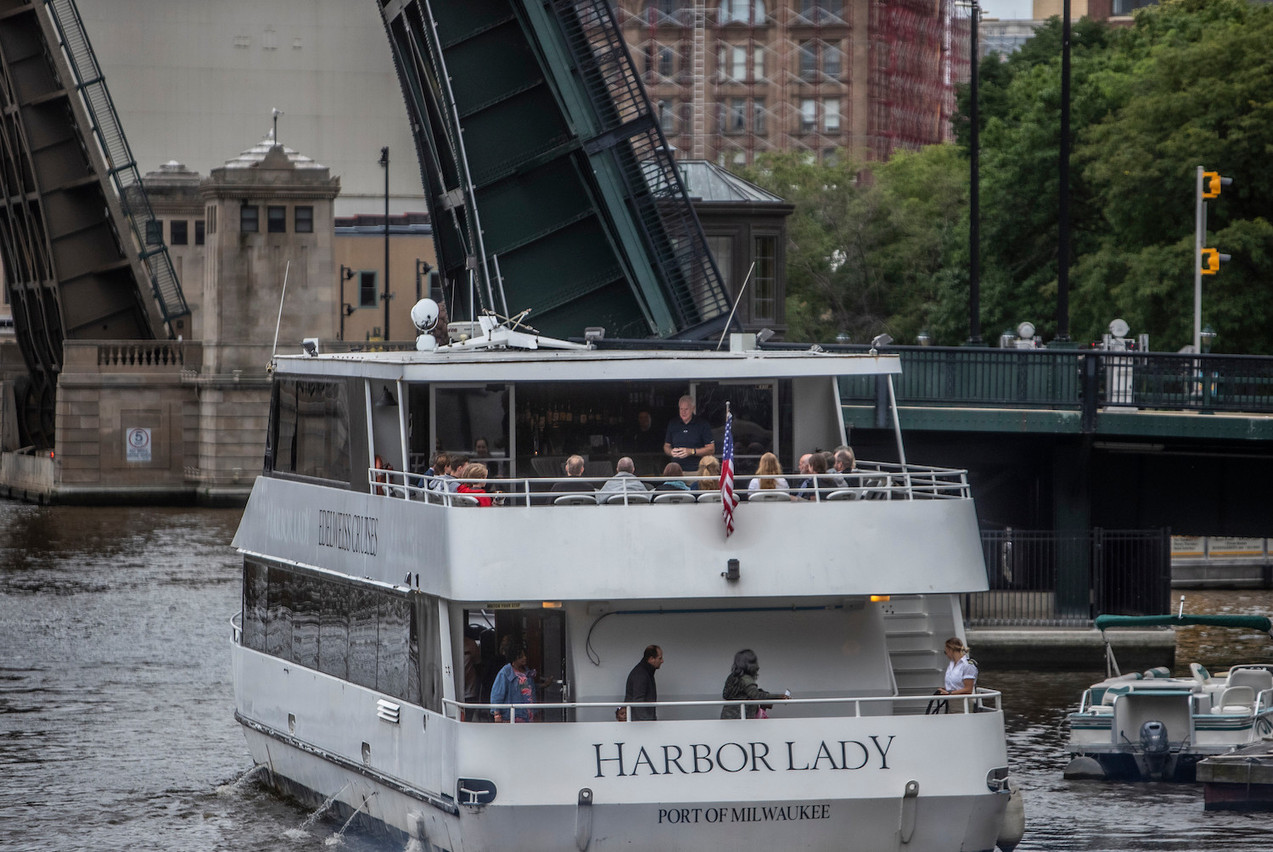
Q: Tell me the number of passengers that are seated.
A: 14